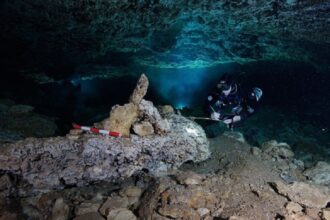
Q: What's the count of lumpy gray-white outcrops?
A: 1